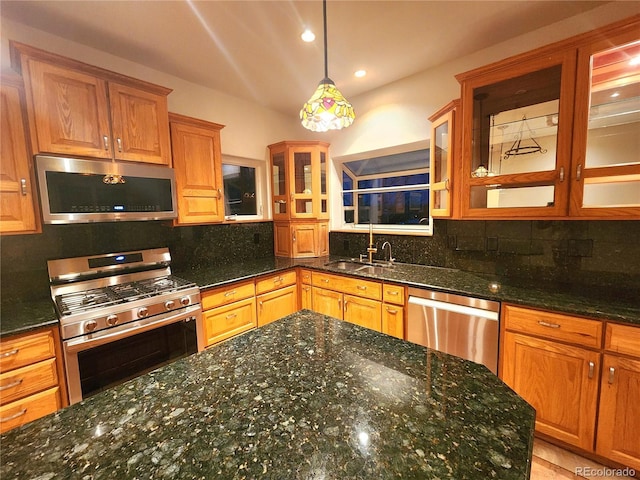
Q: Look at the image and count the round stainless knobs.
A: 5